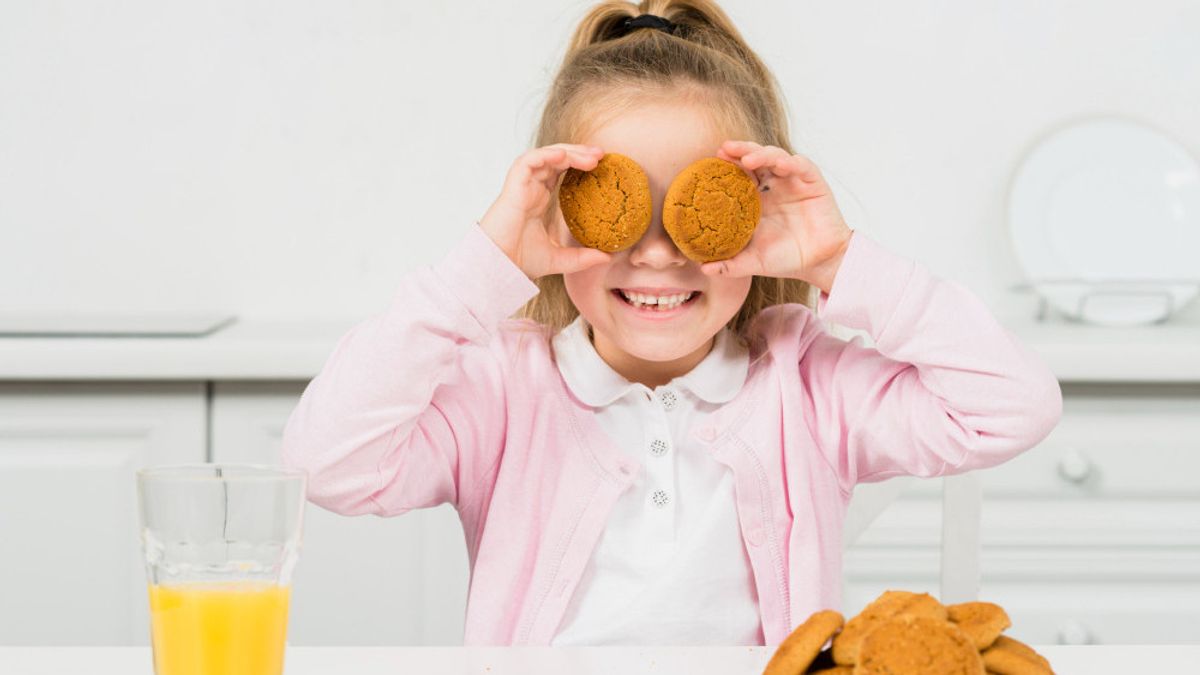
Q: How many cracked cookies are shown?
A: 2